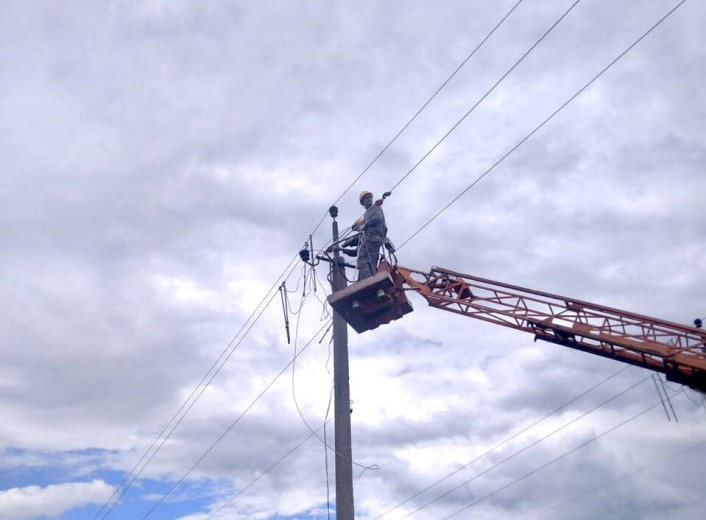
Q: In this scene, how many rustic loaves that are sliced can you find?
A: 0